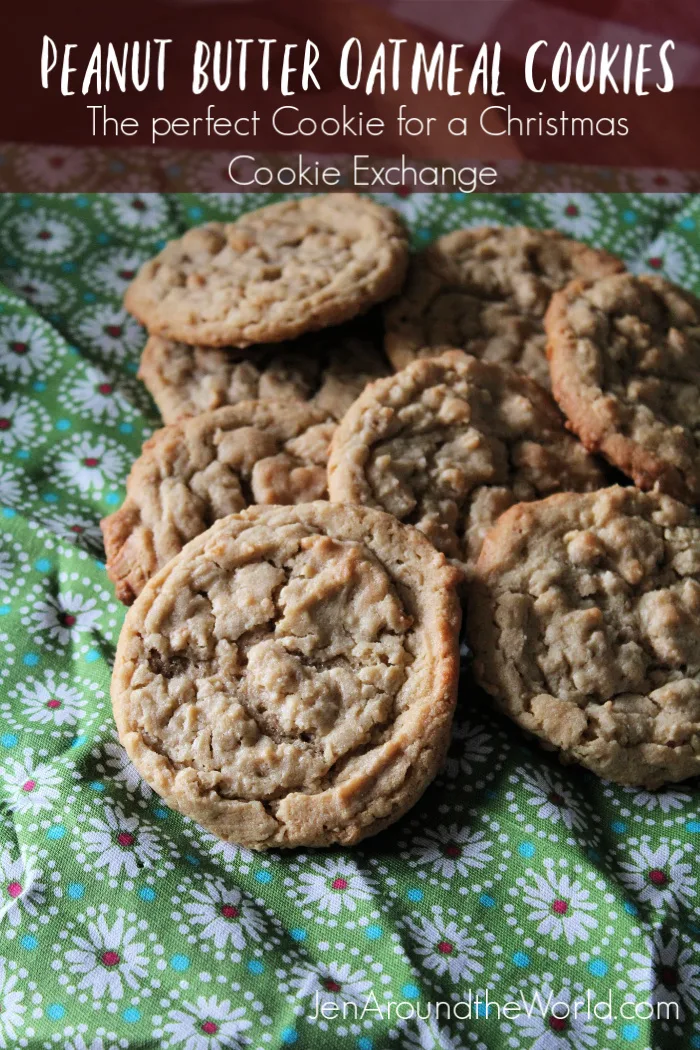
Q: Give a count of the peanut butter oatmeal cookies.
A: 8